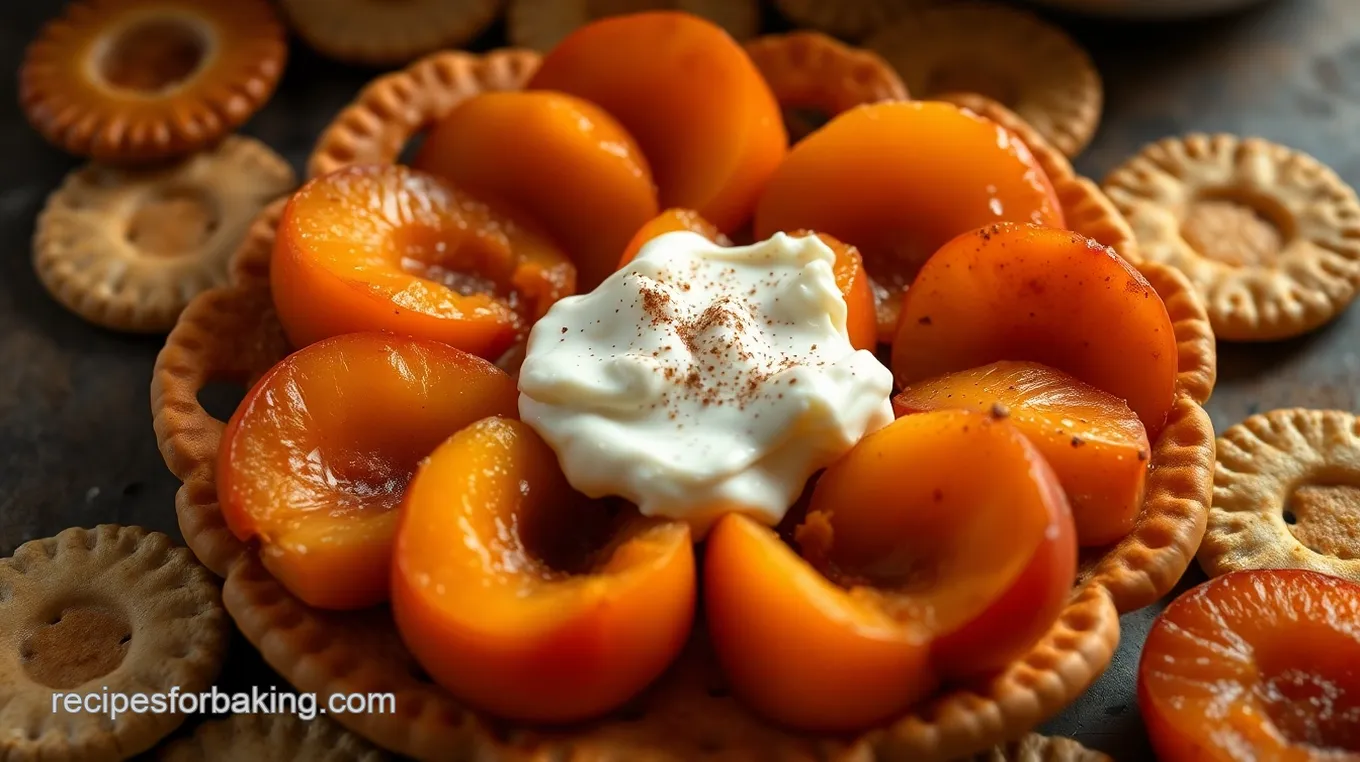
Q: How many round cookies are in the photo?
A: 11